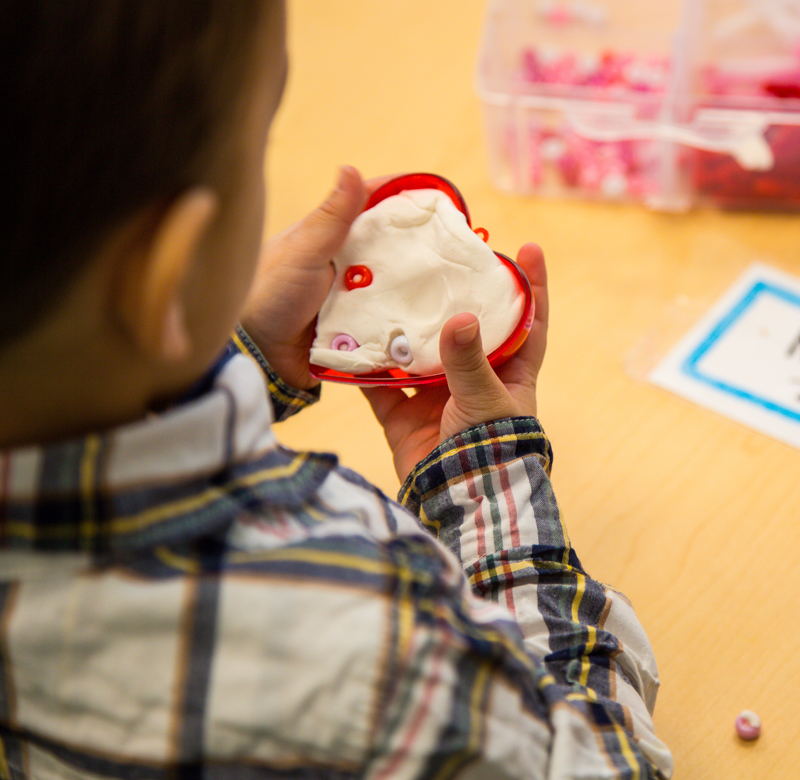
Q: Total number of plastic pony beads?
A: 4